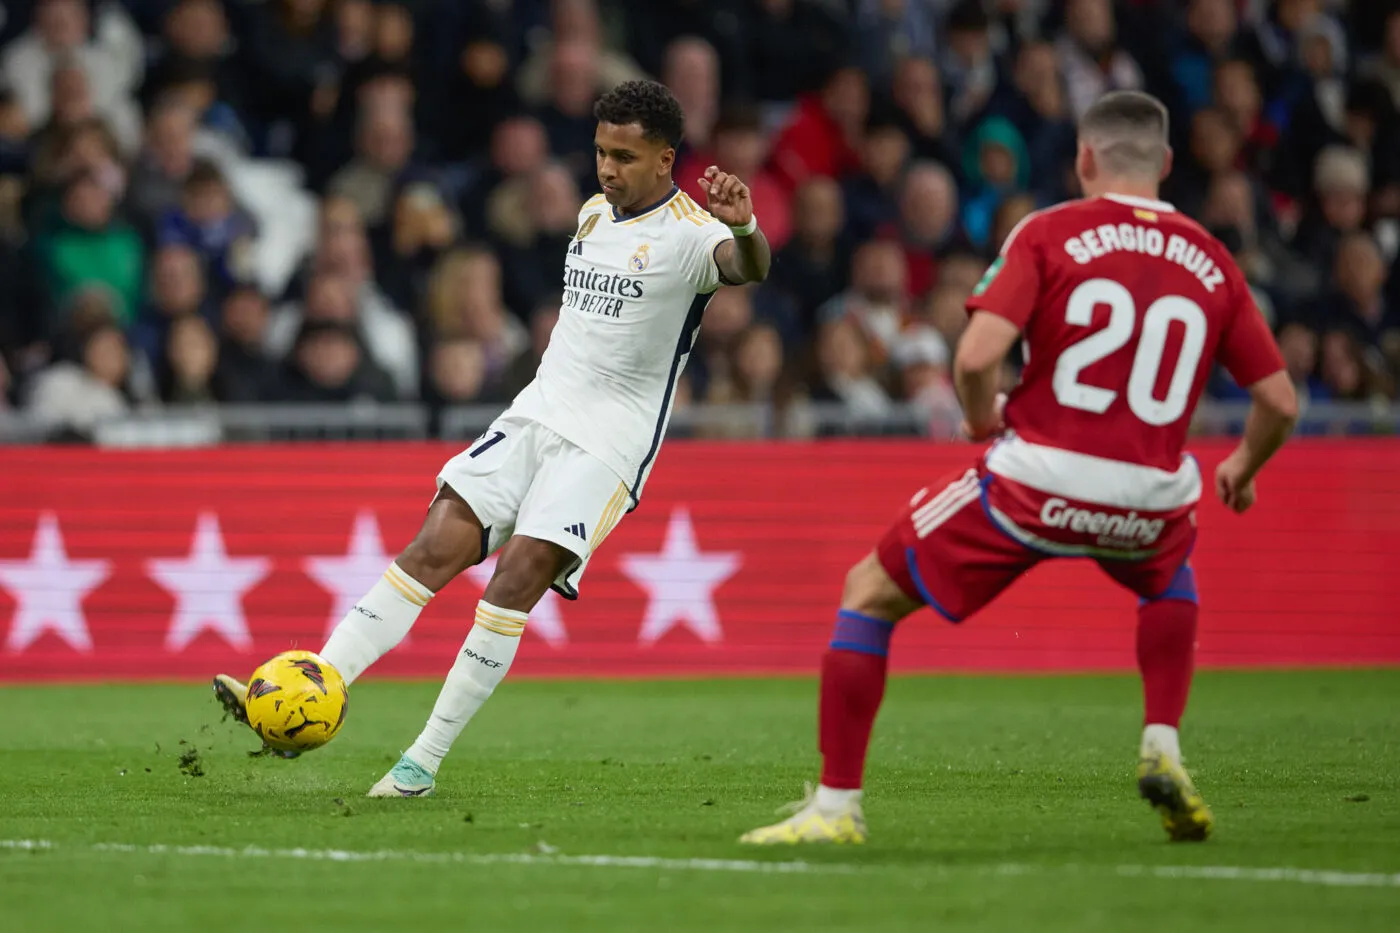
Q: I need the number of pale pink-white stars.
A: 5